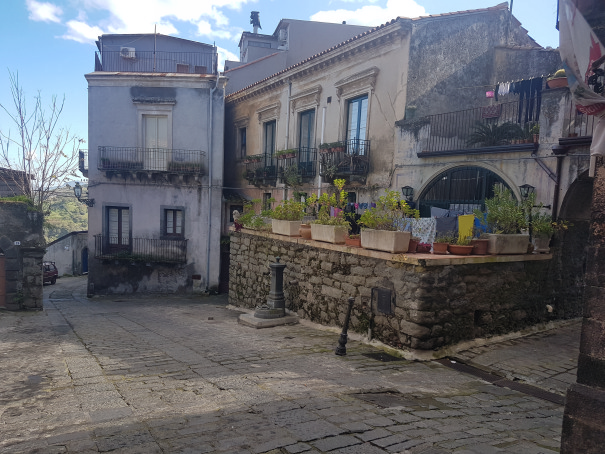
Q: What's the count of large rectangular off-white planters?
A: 4